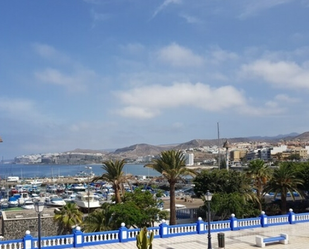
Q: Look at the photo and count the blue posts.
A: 8